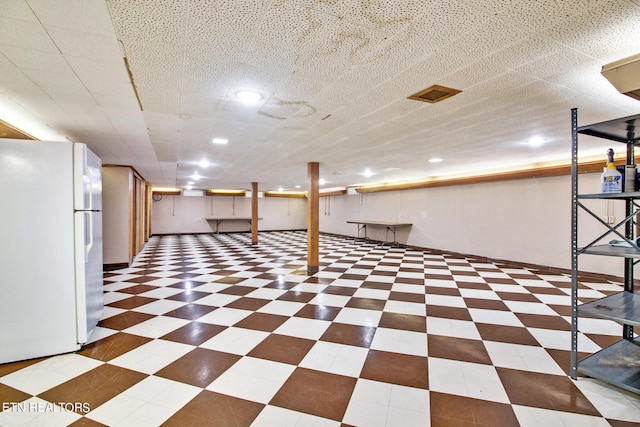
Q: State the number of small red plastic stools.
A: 0